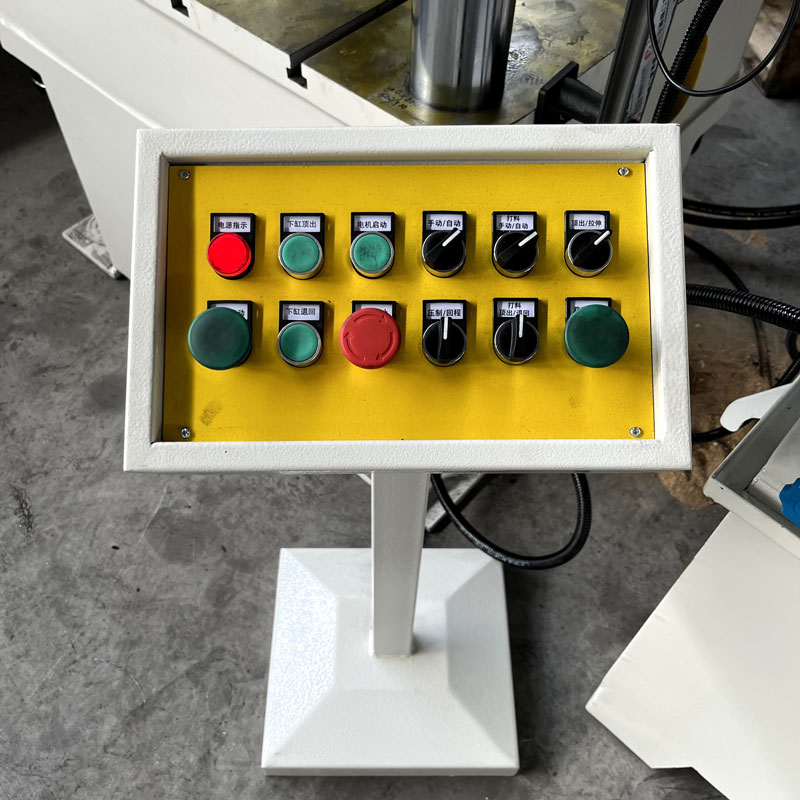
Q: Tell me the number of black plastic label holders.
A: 12